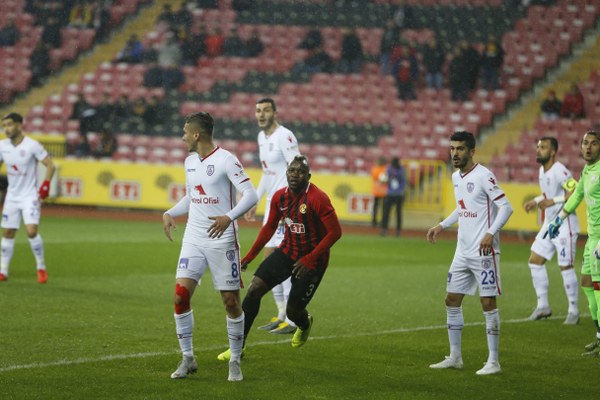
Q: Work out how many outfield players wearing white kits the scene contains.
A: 5